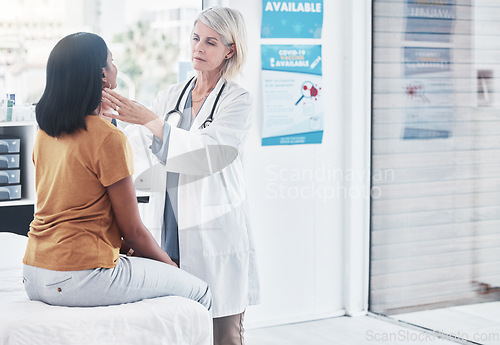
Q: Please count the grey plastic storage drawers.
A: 4